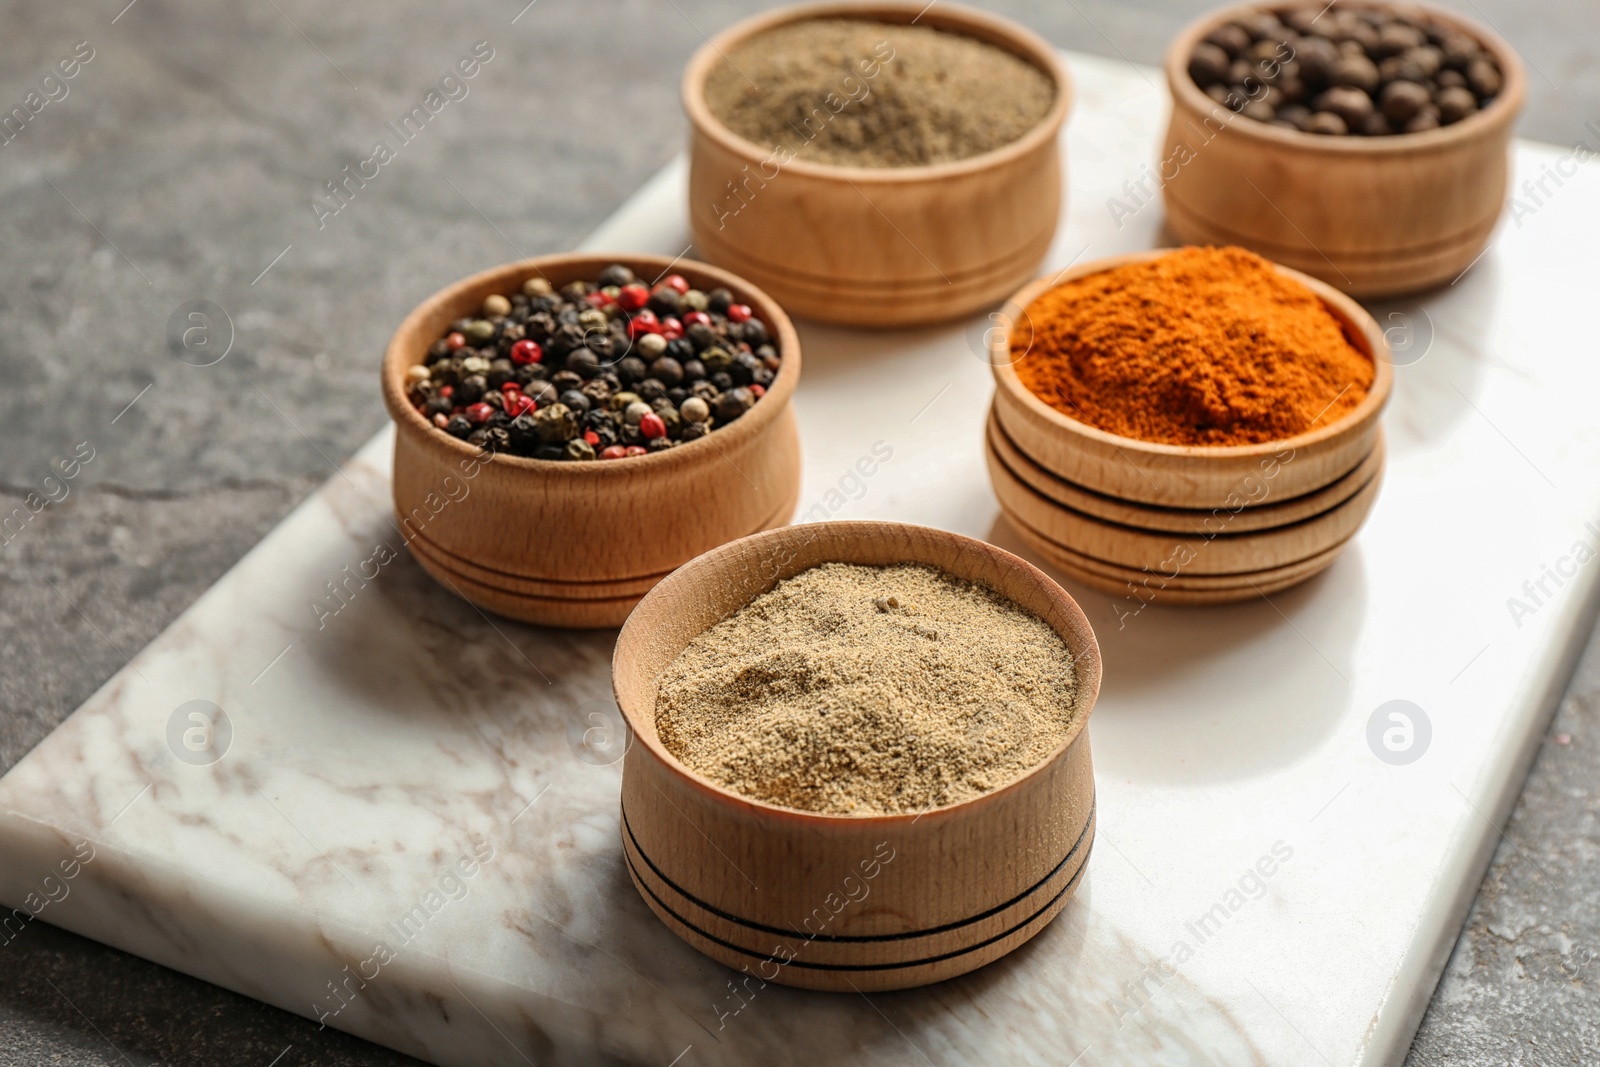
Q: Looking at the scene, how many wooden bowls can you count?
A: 5